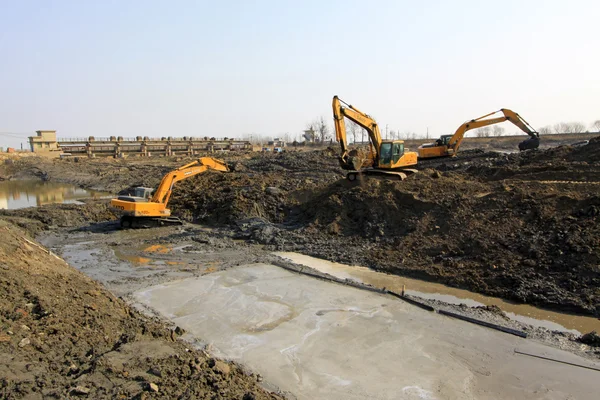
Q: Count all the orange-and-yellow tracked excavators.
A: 3